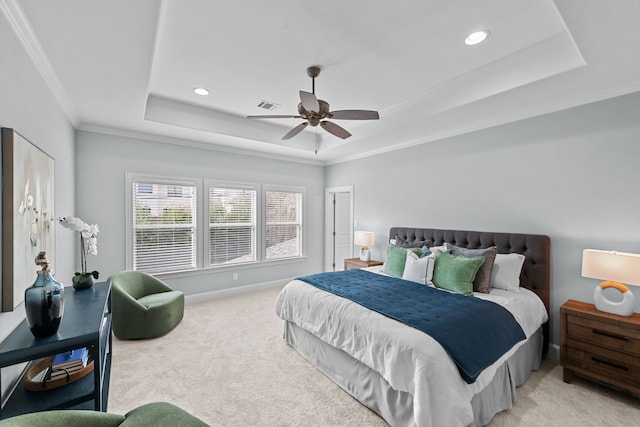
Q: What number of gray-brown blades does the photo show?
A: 5